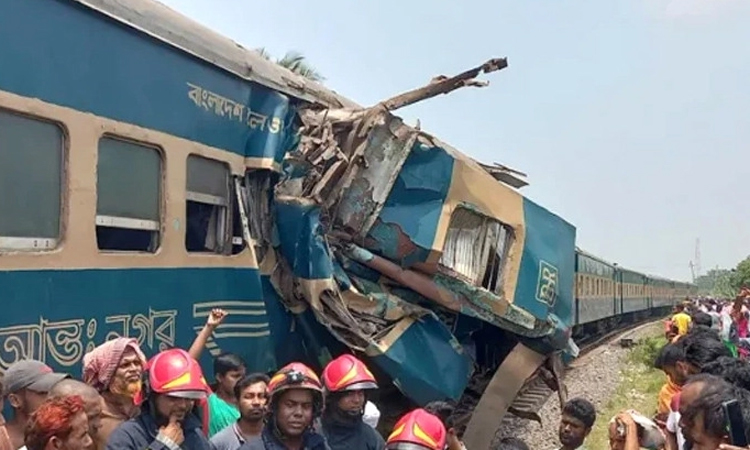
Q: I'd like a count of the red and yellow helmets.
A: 4